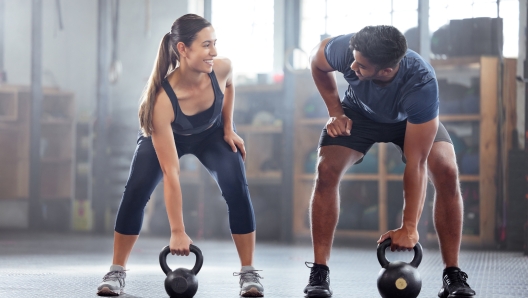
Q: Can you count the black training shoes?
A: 2